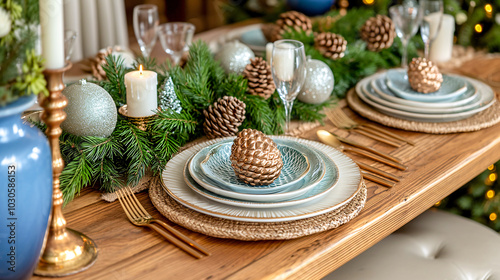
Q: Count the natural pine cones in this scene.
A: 6